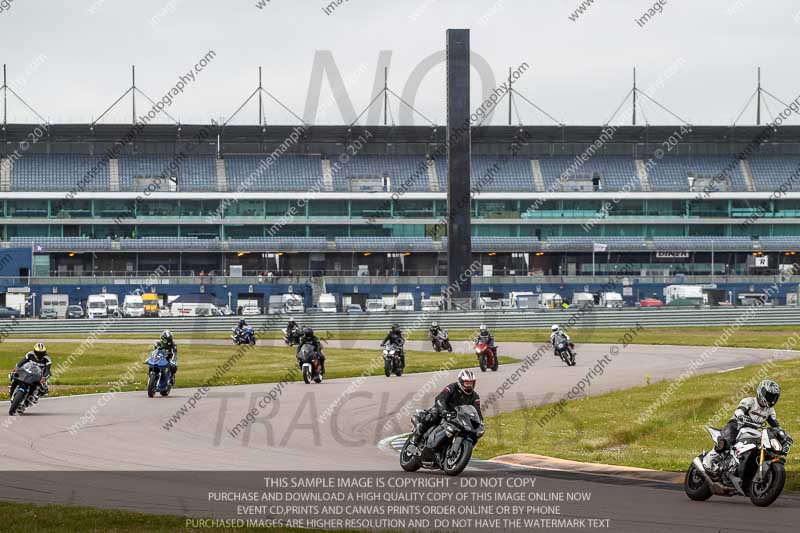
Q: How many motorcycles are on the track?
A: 11